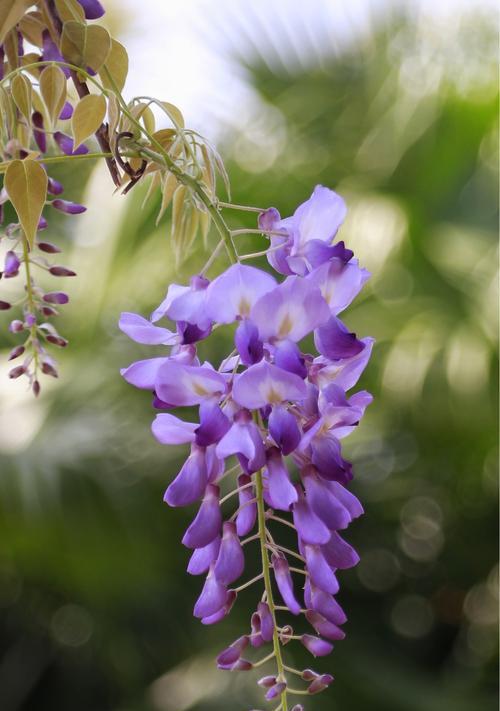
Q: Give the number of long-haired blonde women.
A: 0